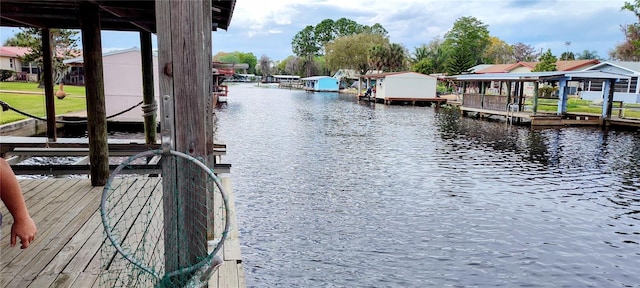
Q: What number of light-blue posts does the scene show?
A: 2